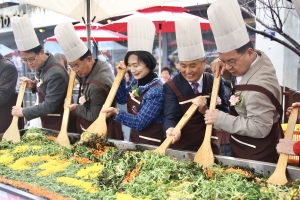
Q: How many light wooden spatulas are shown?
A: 6